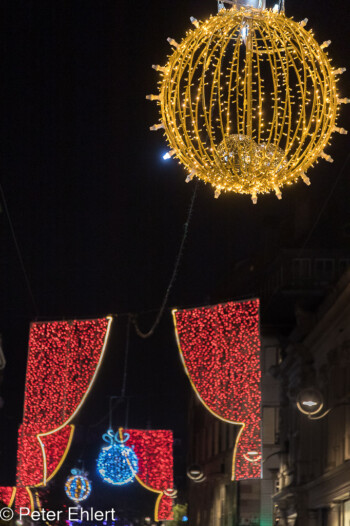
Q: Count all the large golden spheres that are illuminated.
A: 1